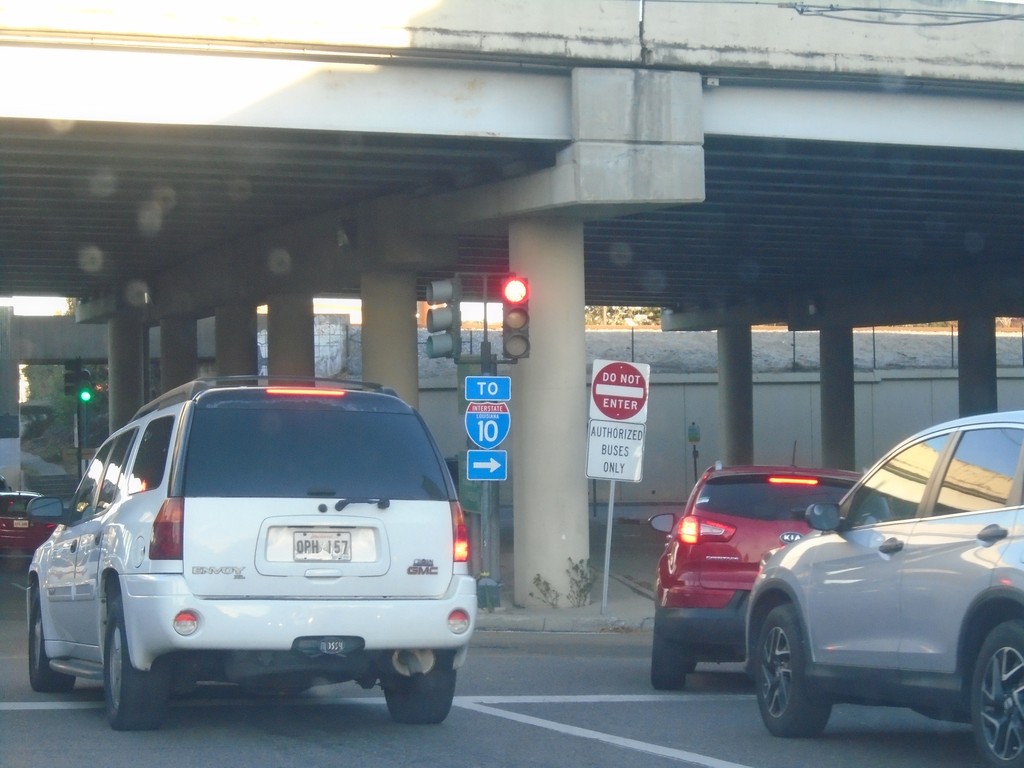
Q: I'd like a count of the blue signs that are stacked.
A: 3